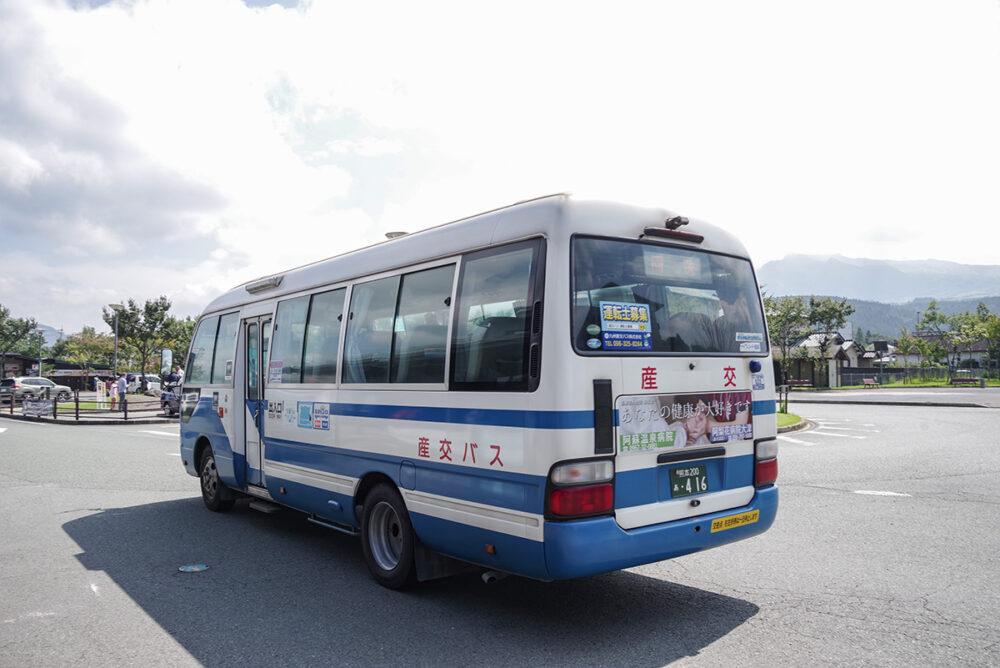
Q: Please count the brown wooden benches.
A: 3